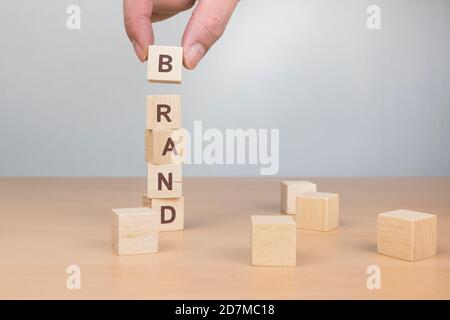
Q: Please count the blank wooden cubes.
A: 5